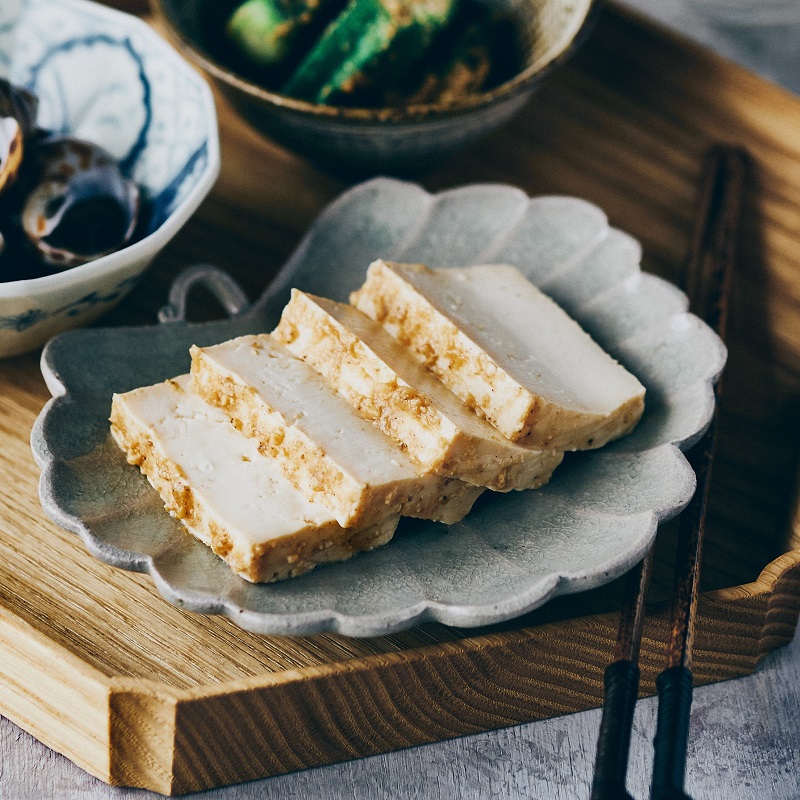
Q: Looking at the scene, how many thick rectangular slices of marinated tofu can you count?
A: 4